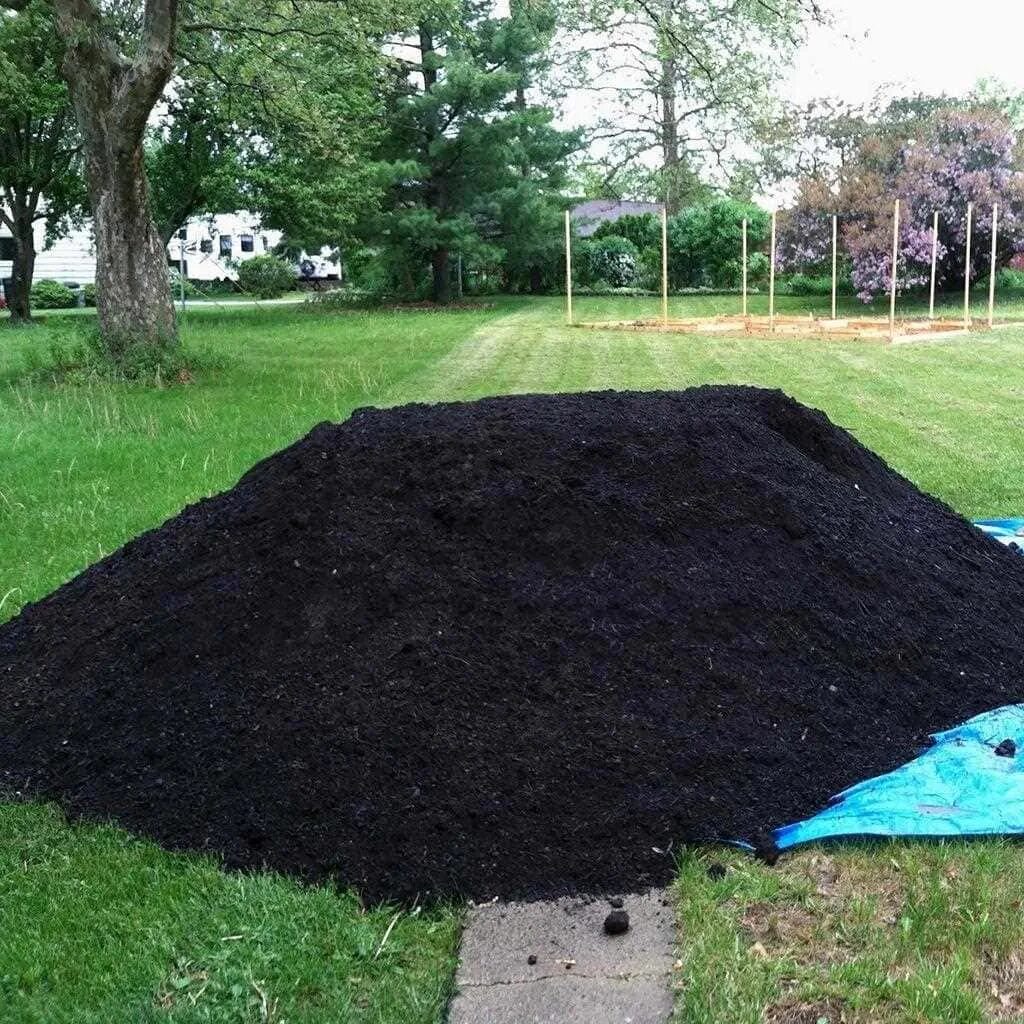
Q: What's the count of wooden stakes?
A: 9